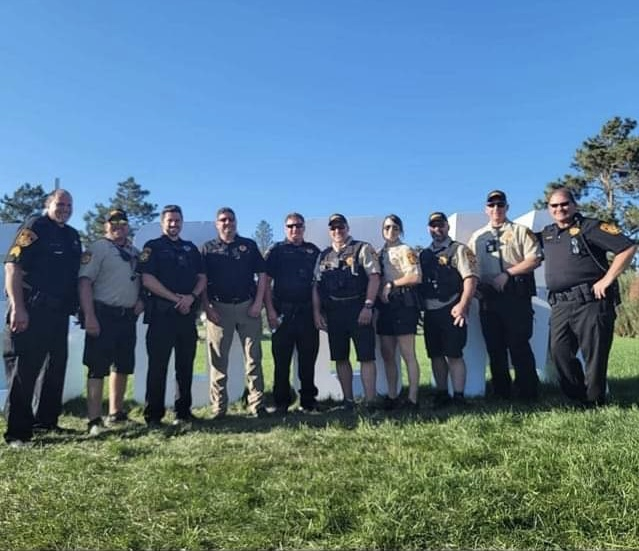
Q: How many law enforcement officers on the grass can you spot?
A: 10